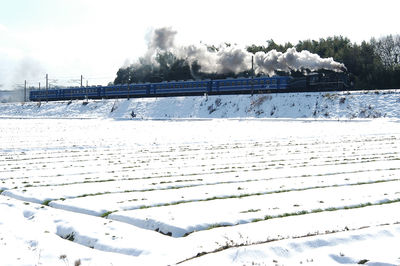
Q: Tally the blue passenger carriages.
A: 5